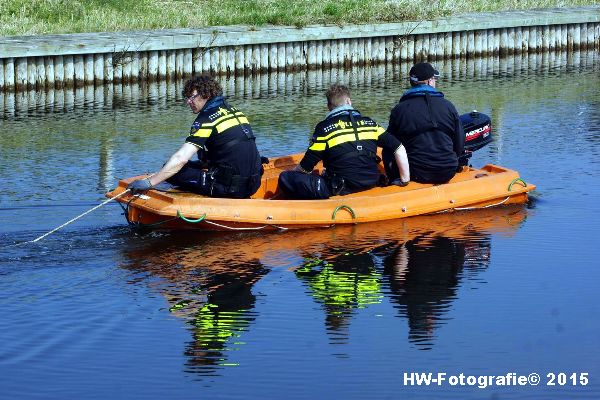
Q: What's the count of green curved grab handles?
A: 3